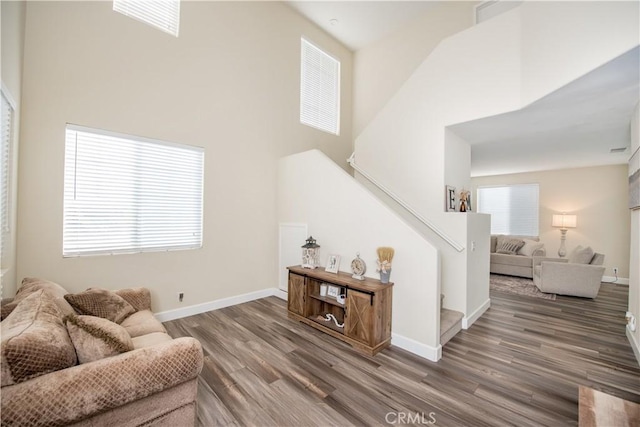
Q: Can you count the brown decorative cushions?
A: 2